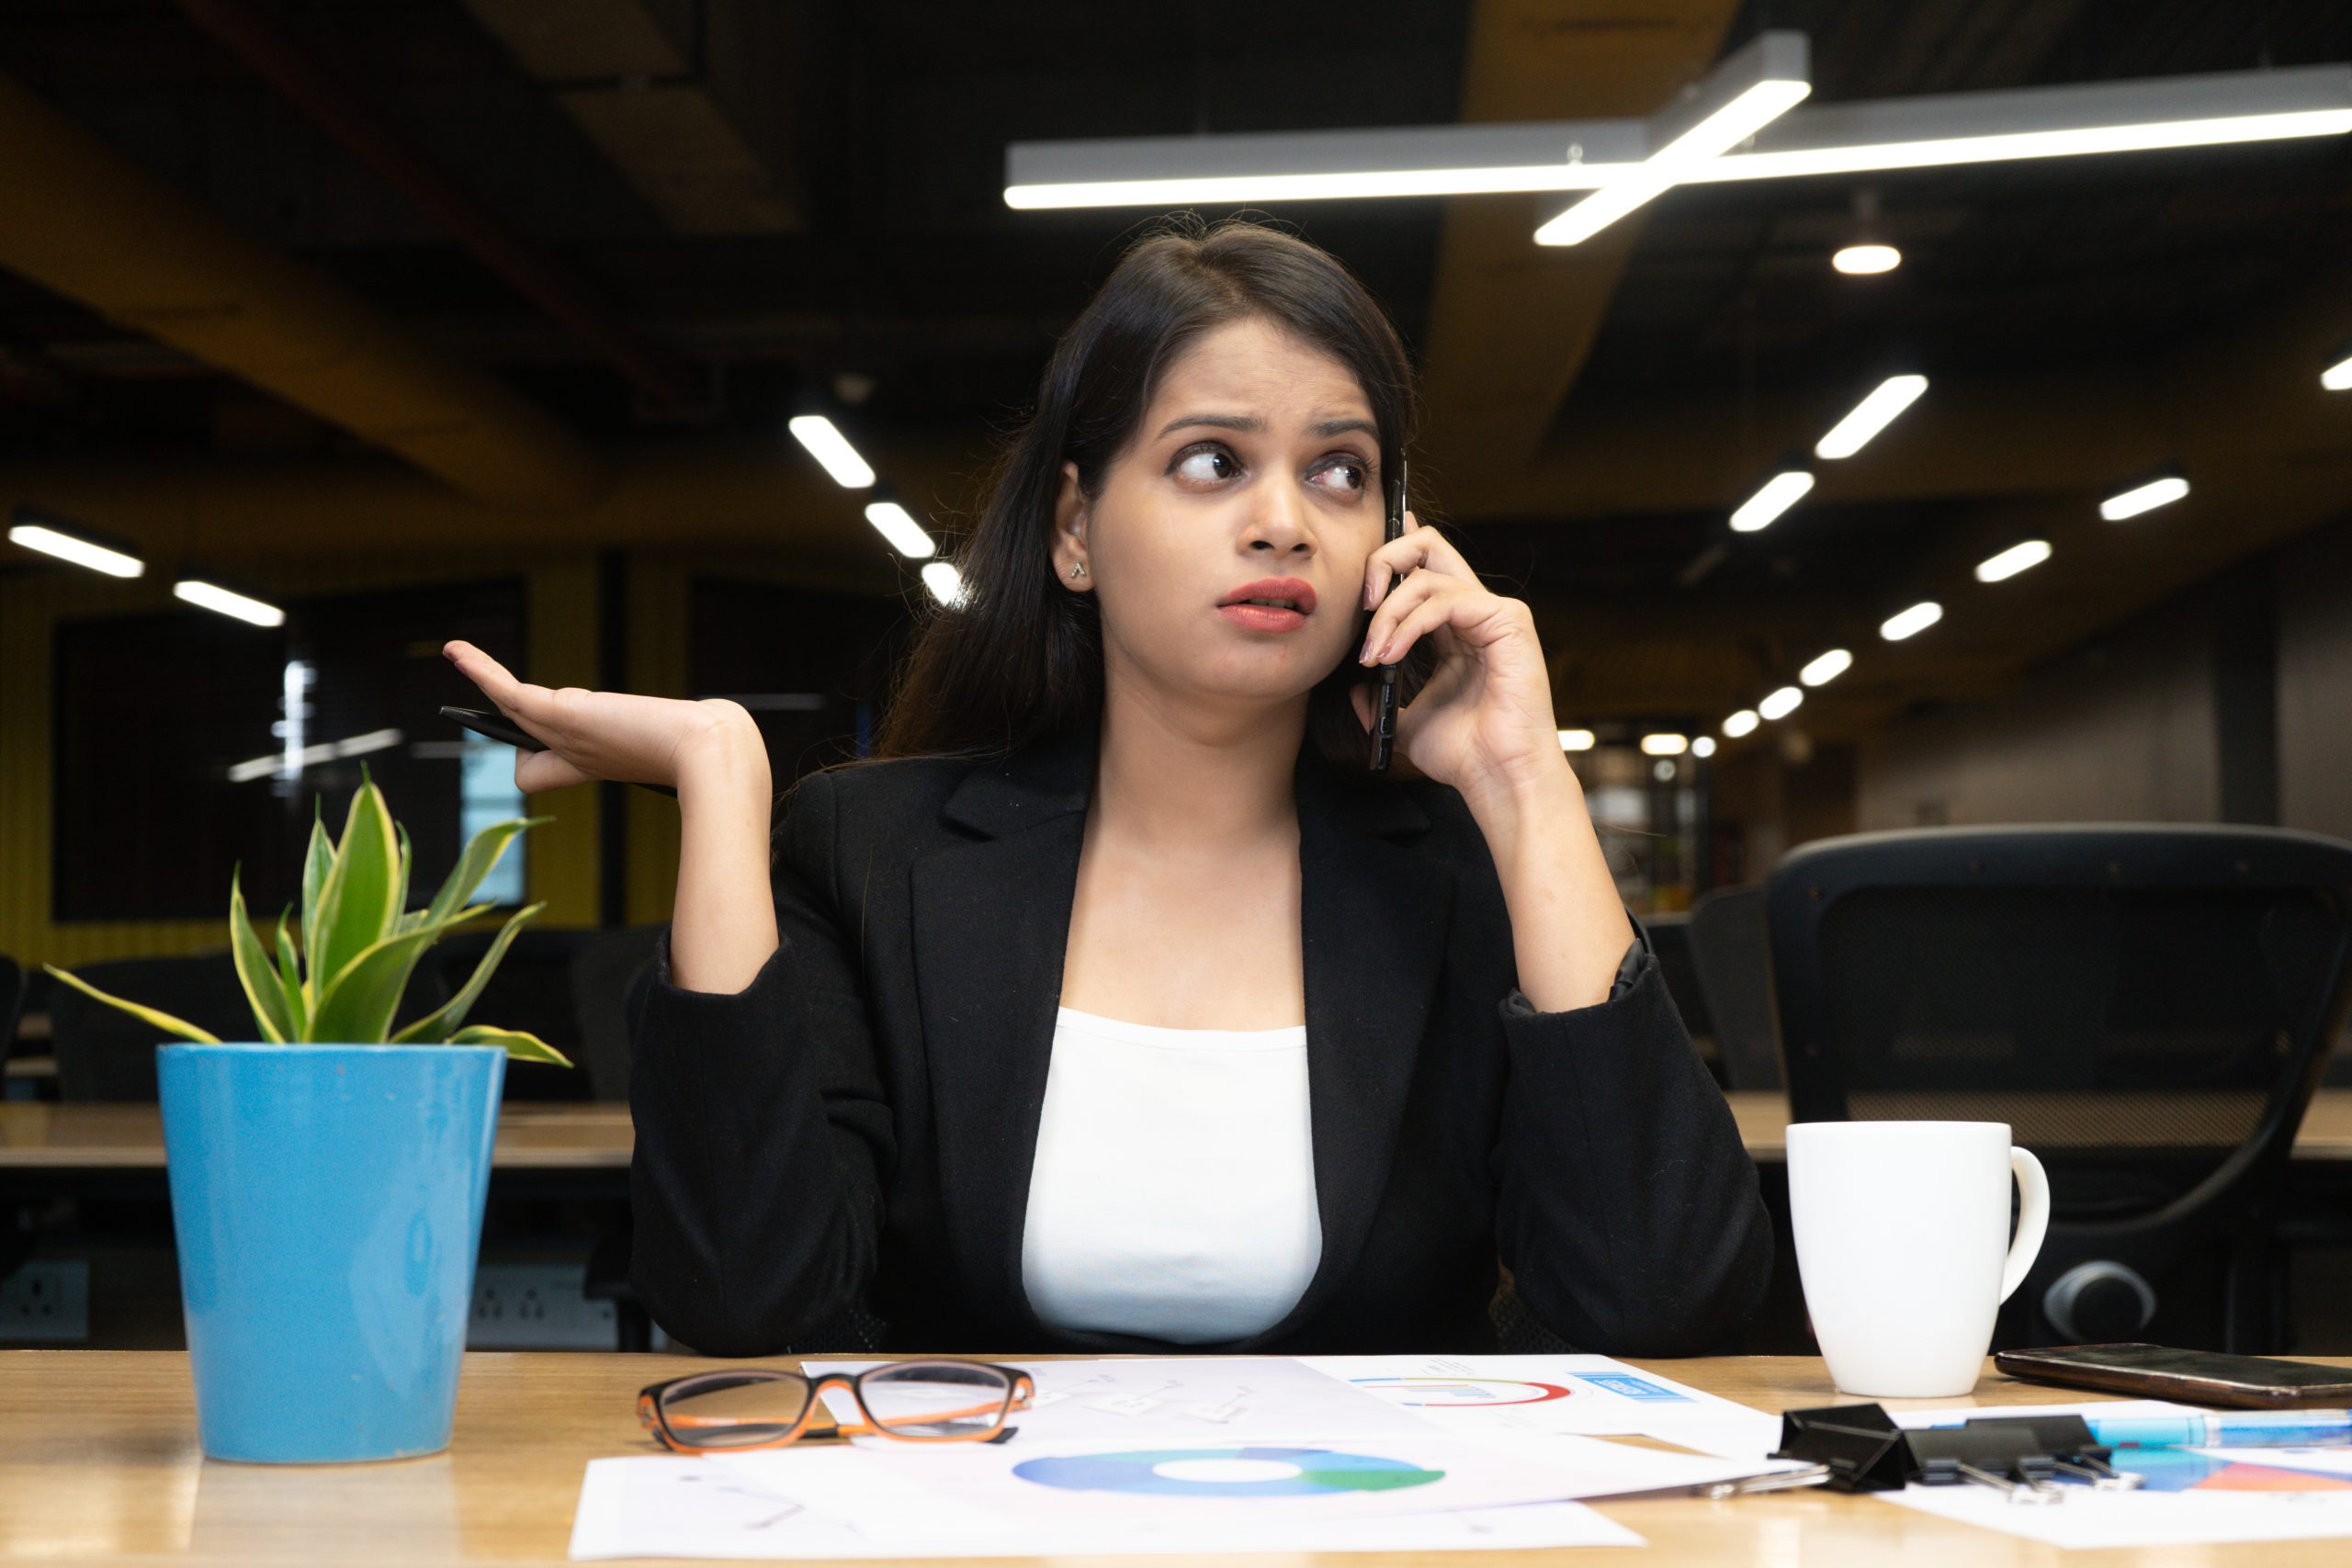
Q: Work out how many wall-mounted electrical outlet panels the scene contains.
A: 2